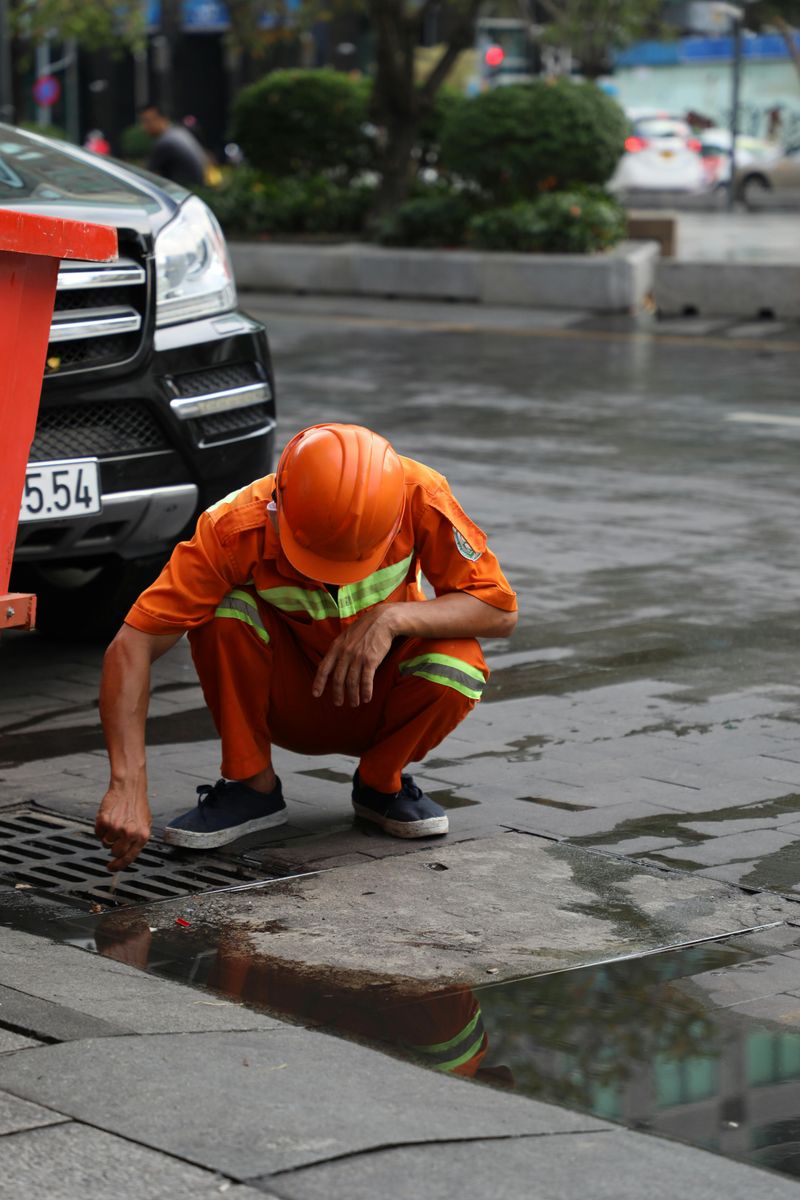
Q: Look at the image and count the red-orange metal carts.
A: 1